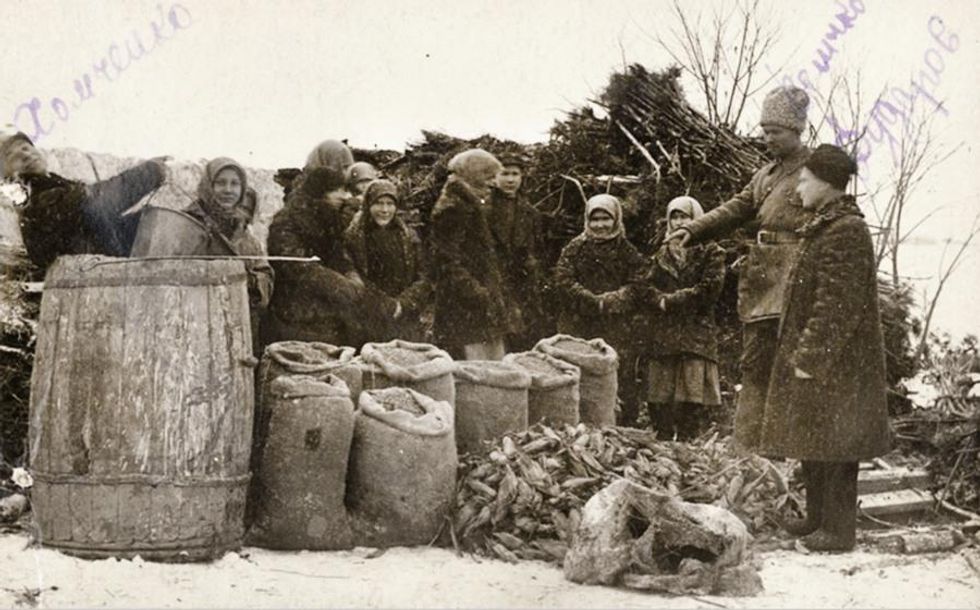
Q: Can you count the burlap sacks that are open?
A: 7